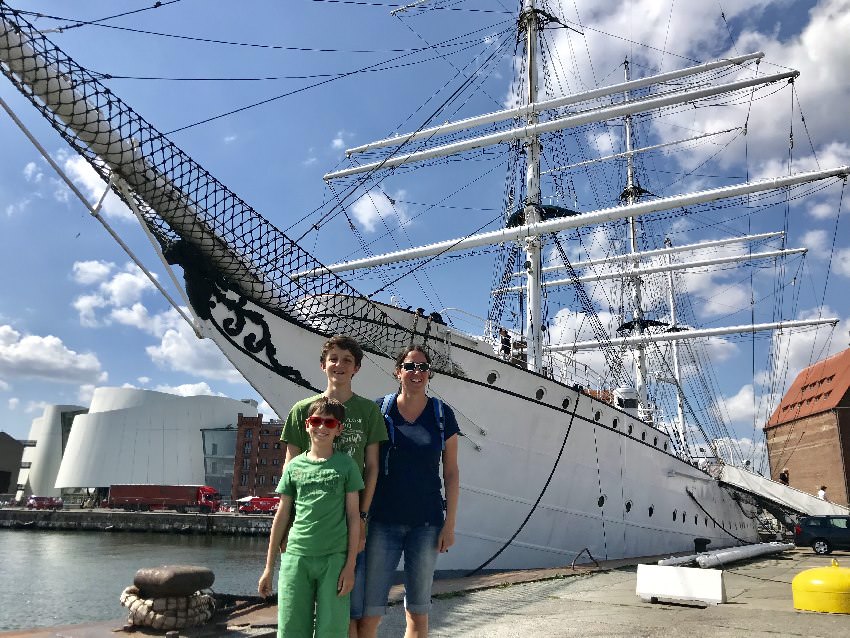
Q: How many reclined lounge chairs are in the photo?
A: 0